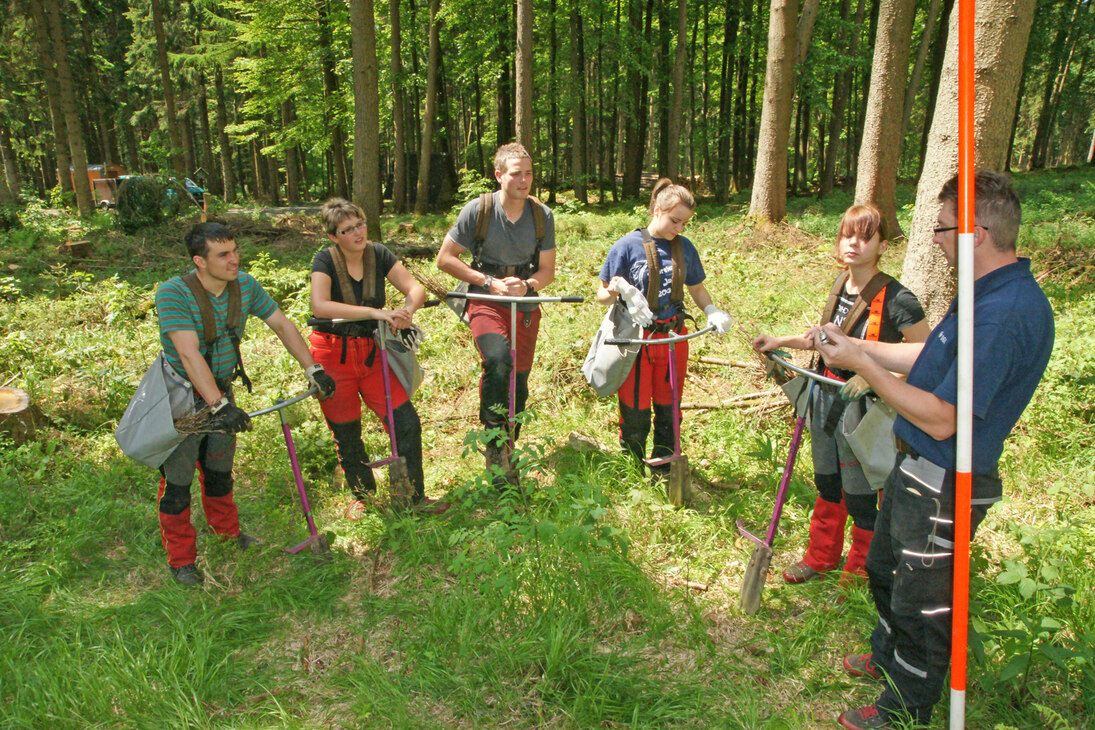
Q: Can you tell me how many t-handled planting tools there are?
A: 5